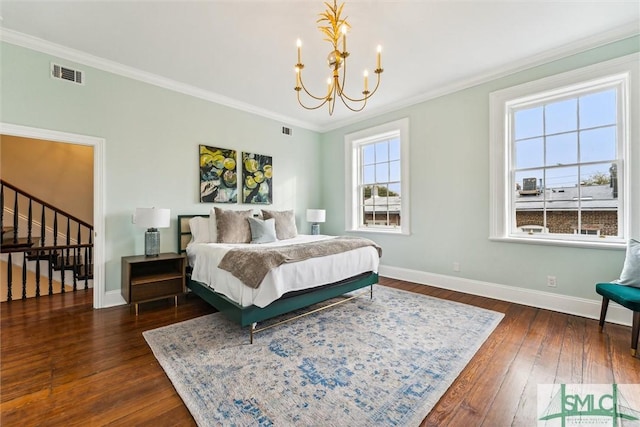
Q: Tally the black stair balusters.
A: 15